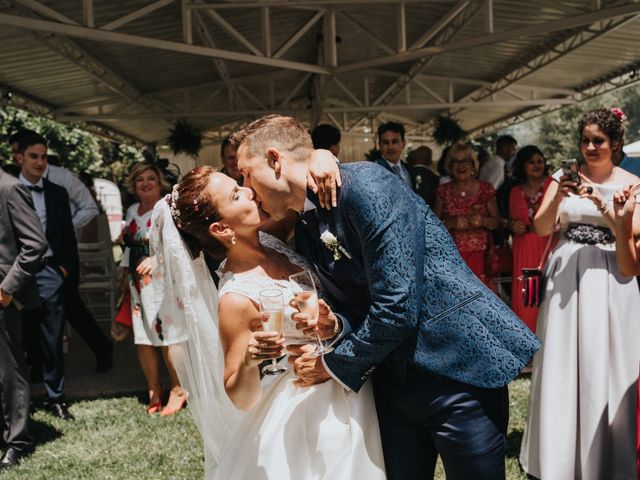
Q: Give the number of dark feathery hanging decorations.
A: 2